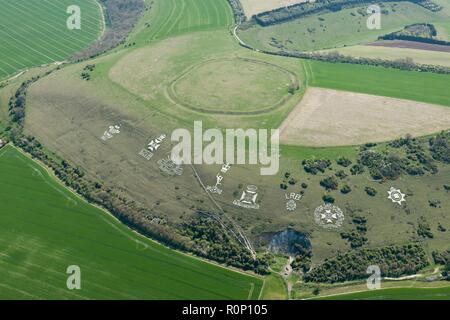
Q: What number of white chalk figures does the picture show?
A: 8